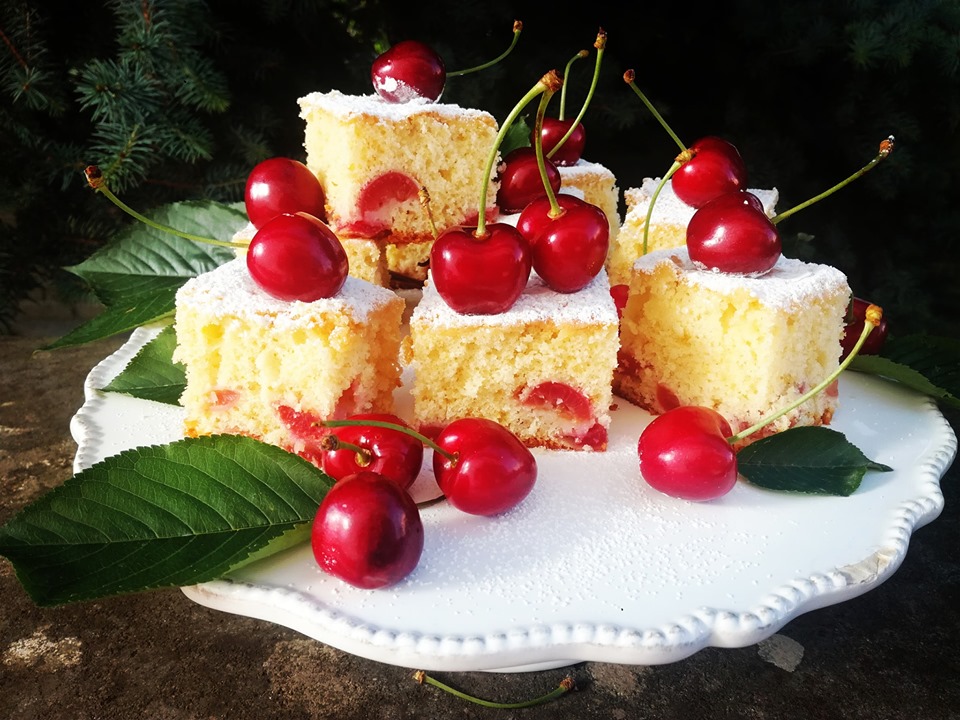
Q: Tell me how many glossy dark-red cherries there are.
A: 14